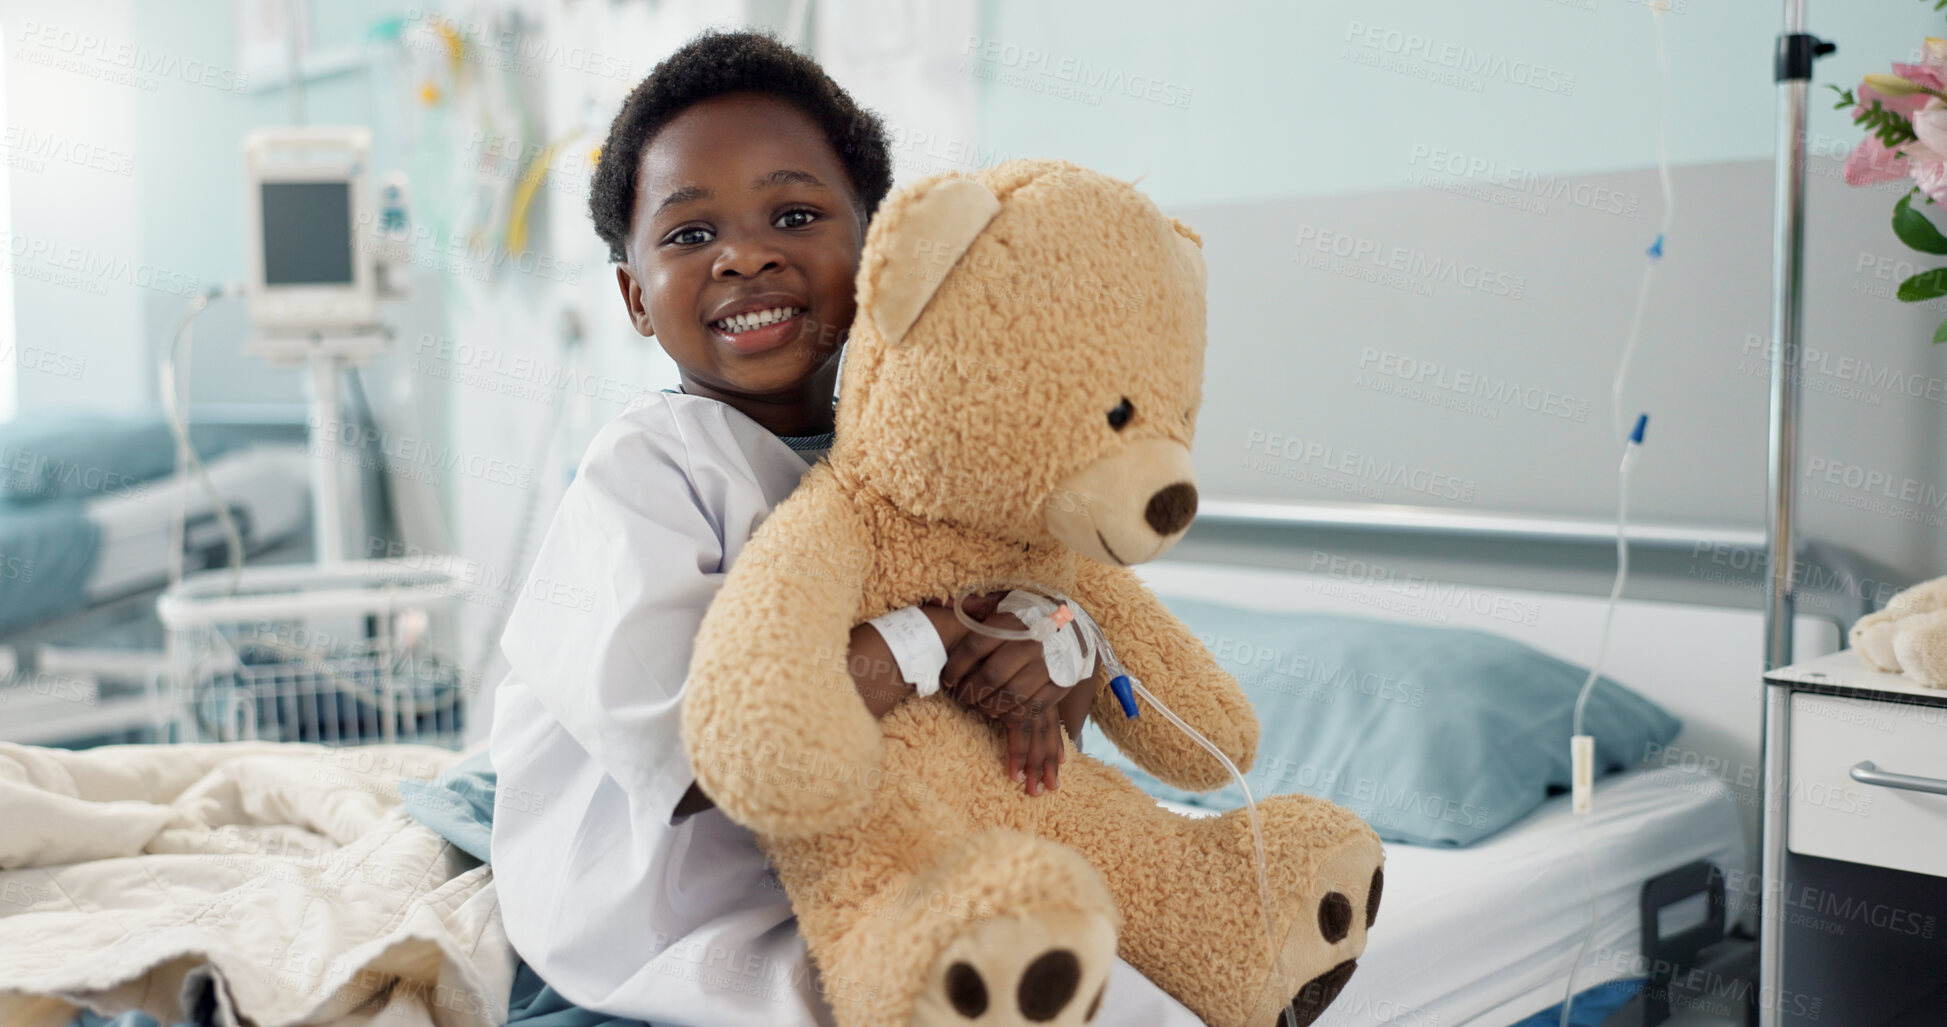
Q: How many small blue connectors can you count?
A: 3